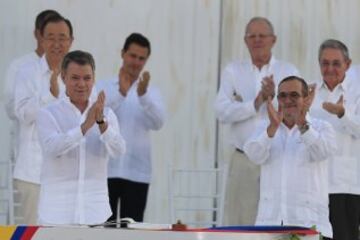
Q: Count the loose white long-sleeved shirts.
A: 7